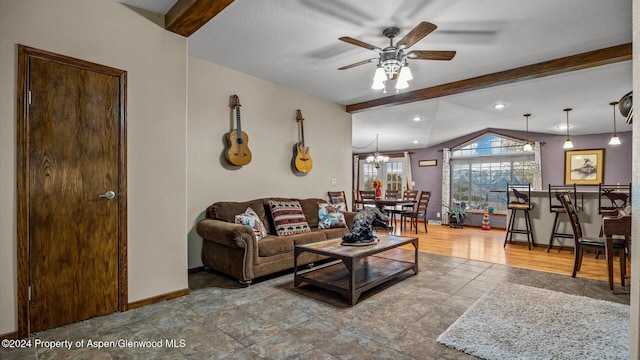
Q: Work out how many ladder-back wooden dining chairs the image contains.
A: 6